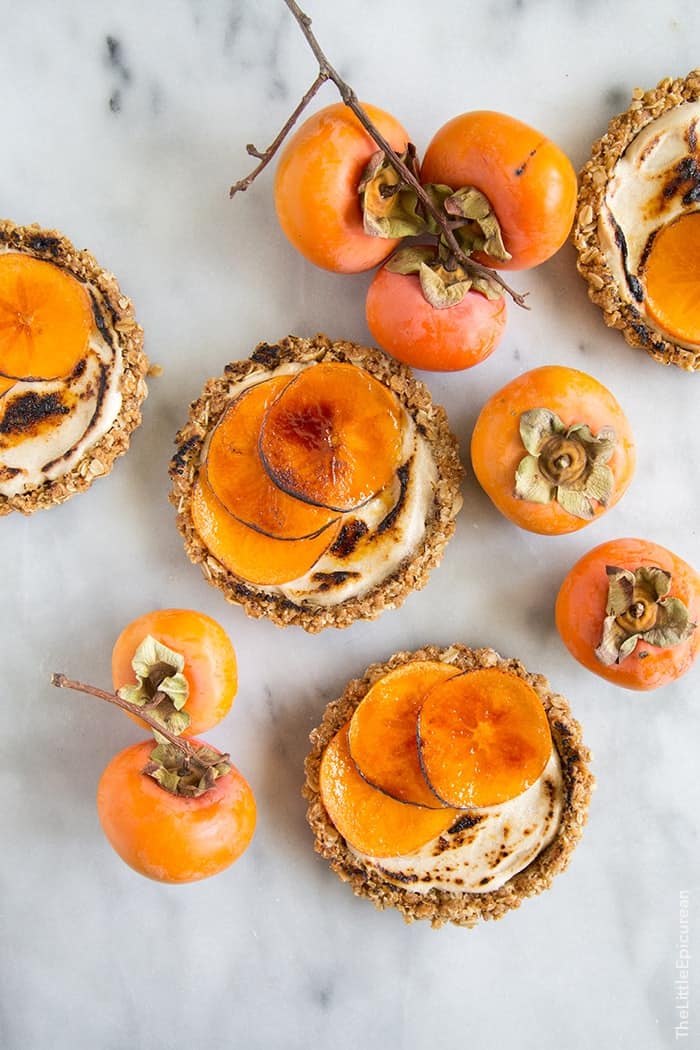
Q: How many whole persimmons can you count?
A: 7